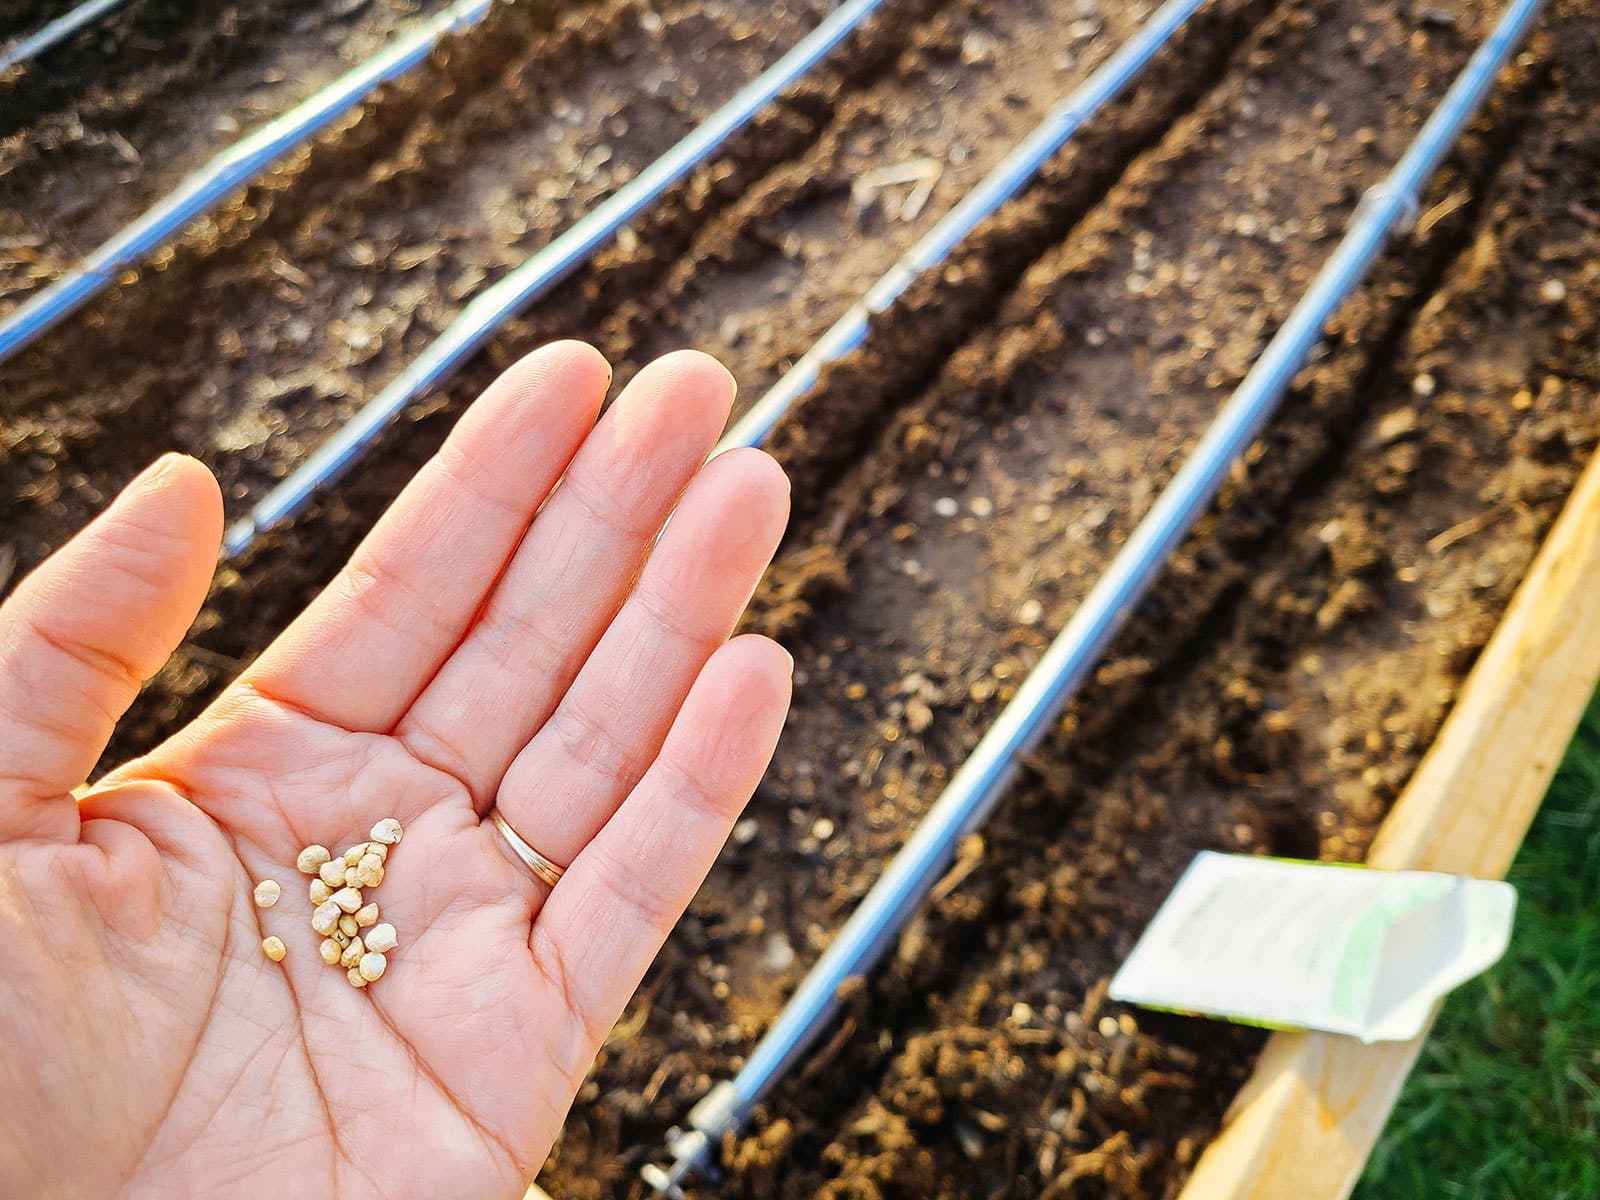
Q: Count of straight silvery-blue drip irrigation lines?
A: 5